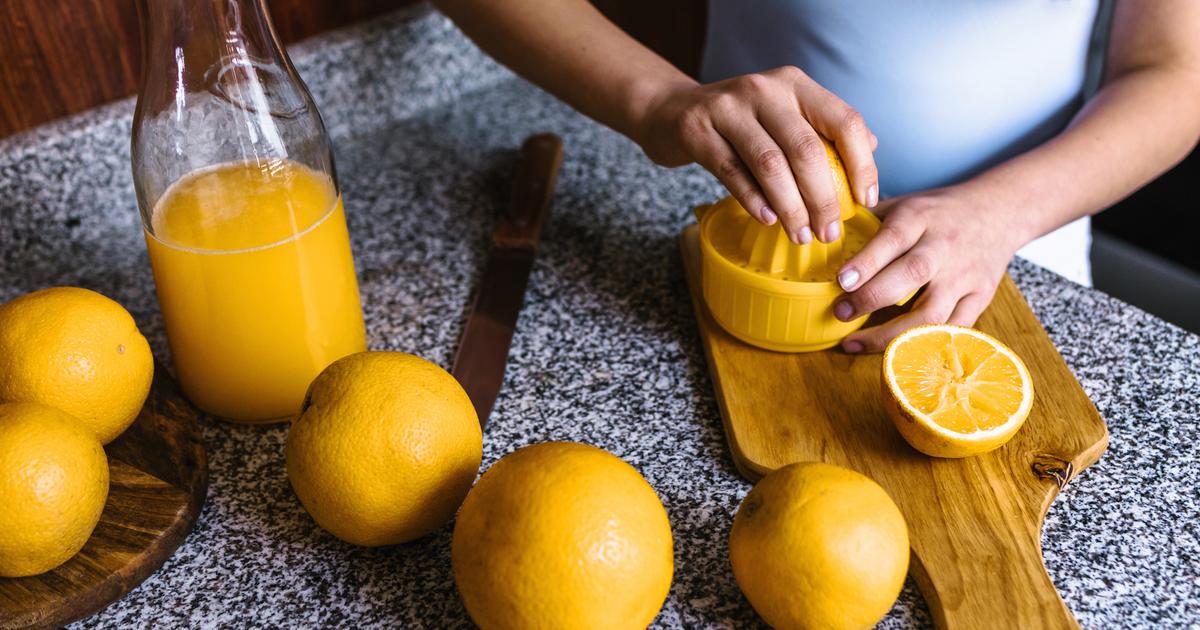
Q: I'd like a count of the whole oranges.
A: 5